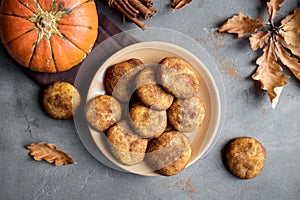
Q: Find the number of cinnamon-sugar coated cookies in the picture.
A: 10